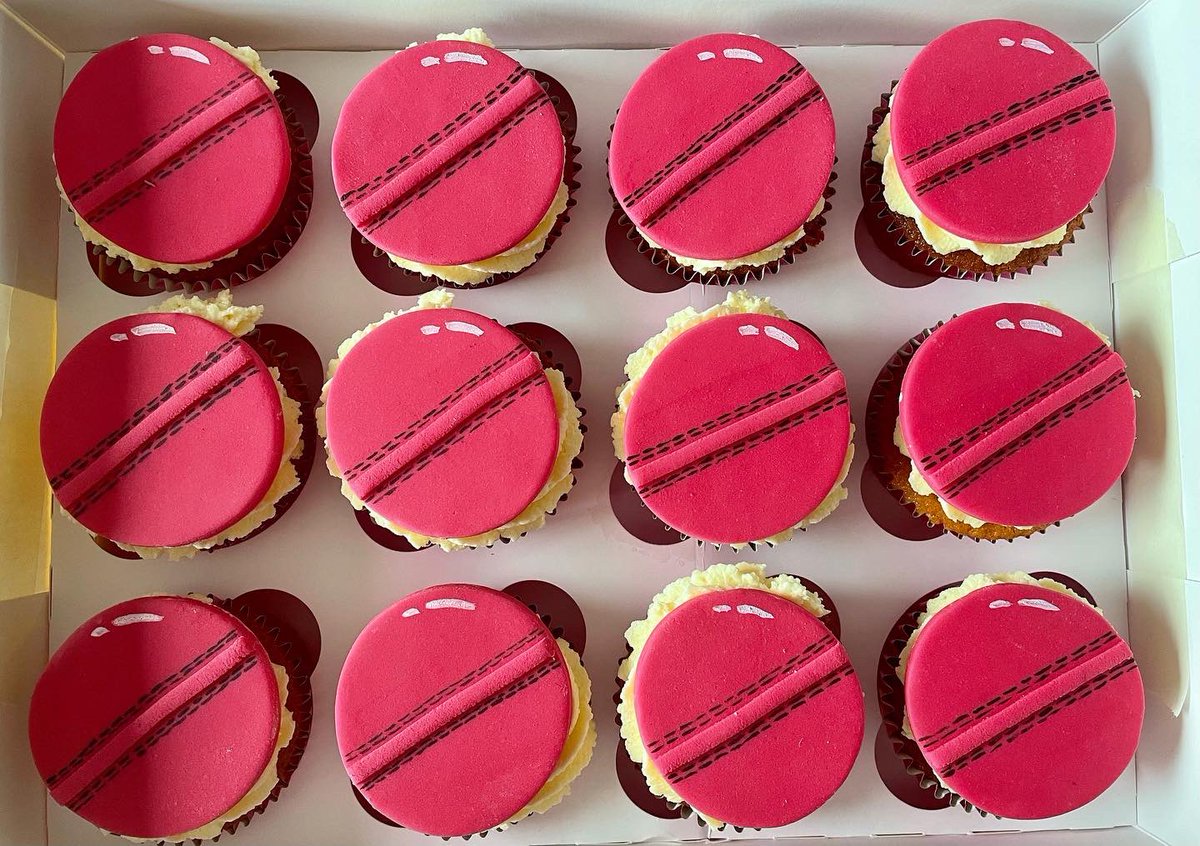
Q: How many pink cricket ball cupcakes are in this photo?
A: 12